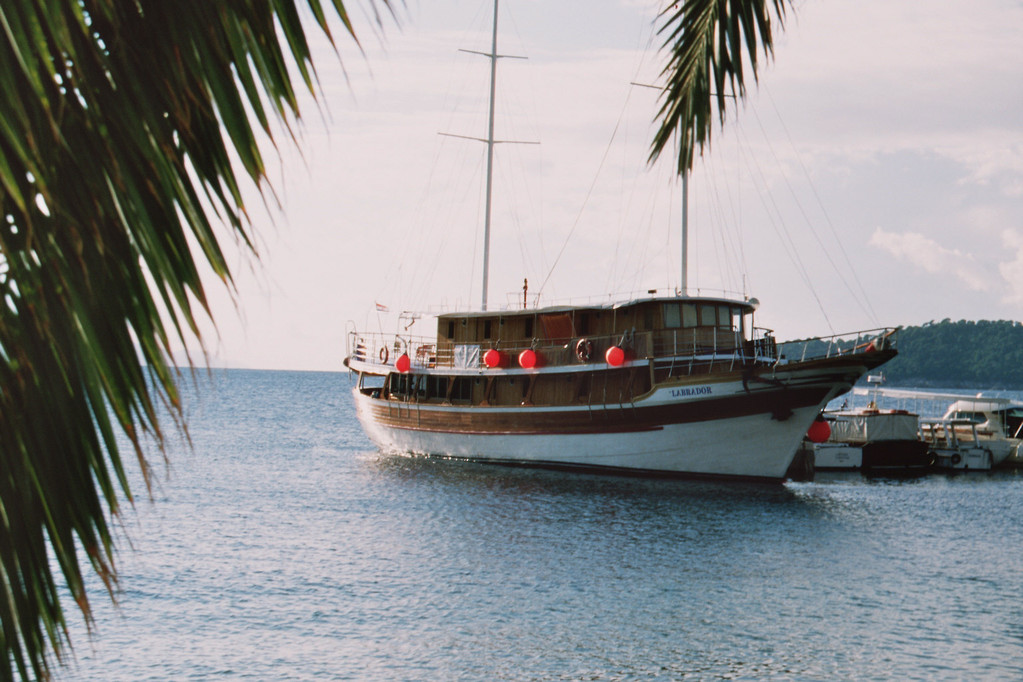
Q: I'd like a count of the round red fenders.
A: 5